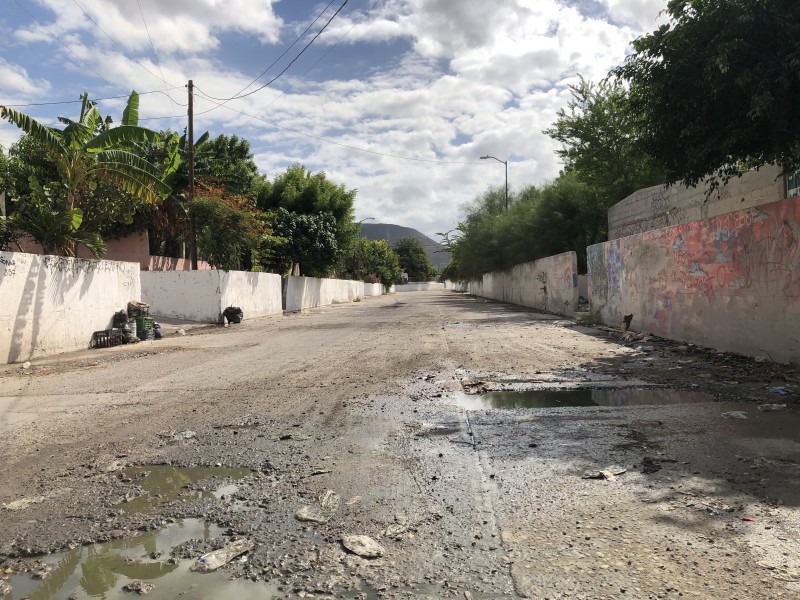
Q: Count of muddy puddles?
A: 3